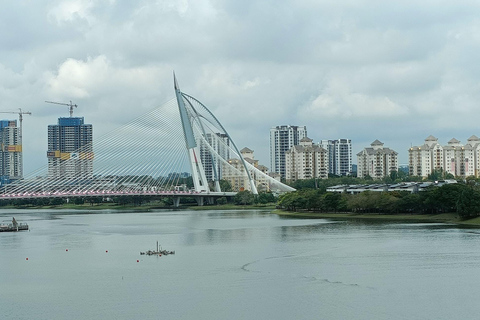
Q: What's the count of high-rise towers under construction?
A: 2